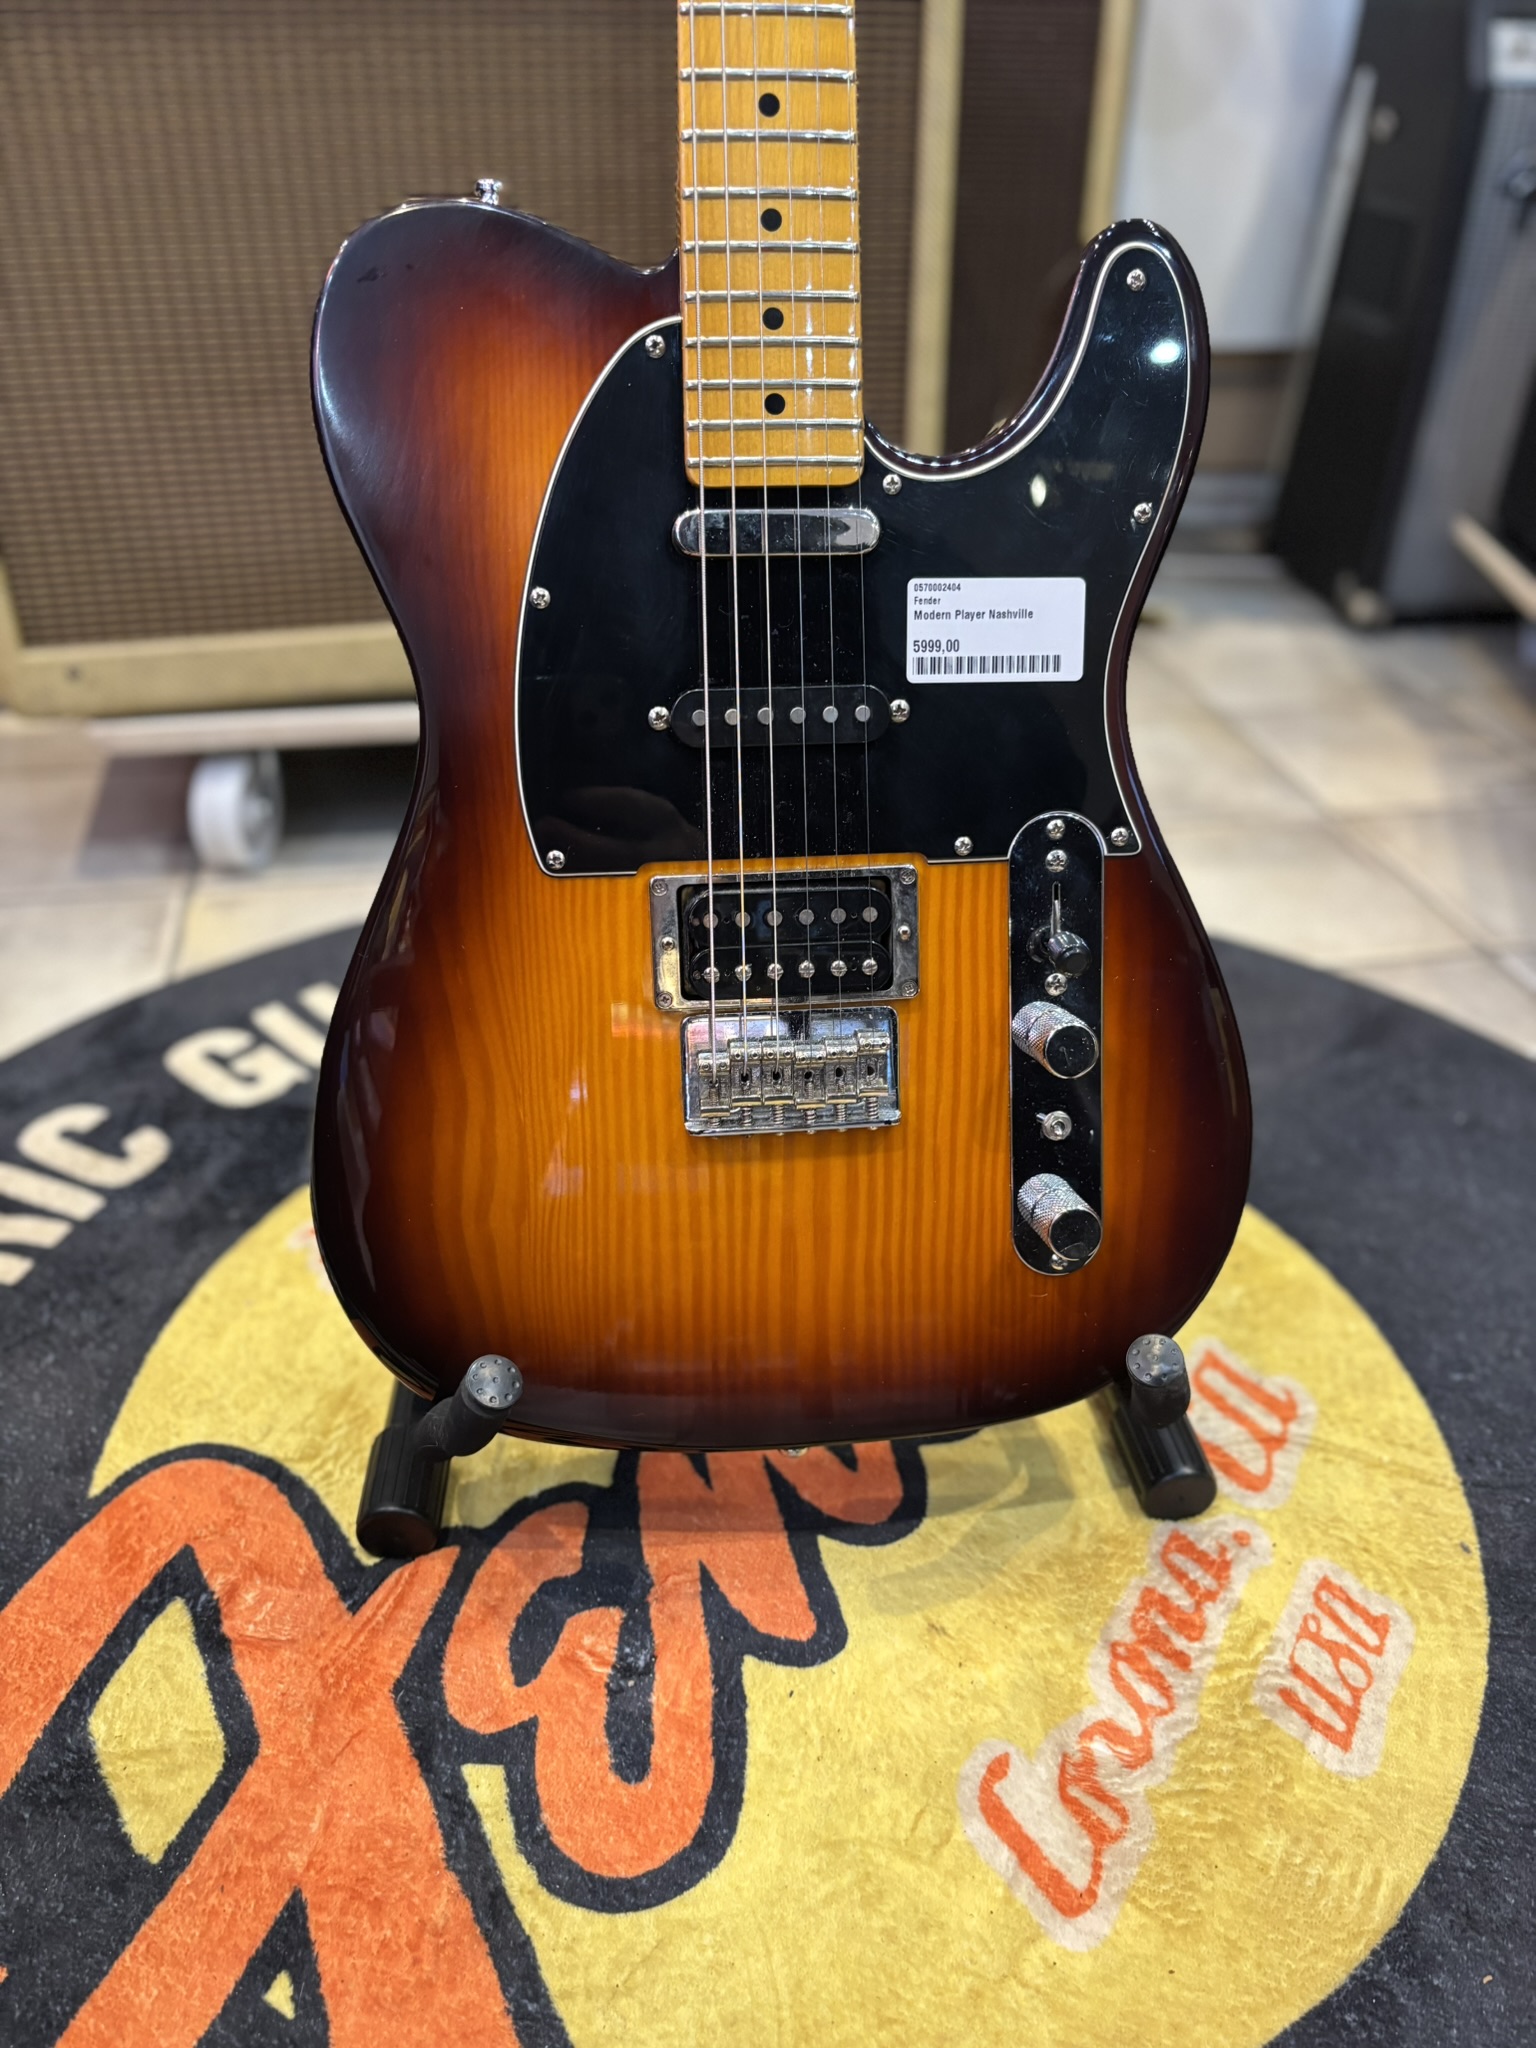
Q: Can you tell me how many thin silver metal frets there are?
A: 10